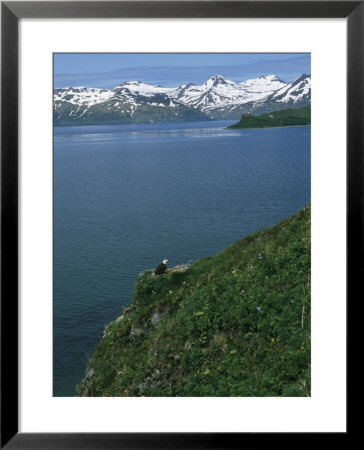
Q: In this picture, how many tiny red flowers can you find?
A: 0